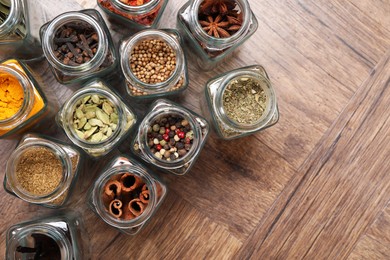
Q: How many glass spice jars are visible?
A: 12